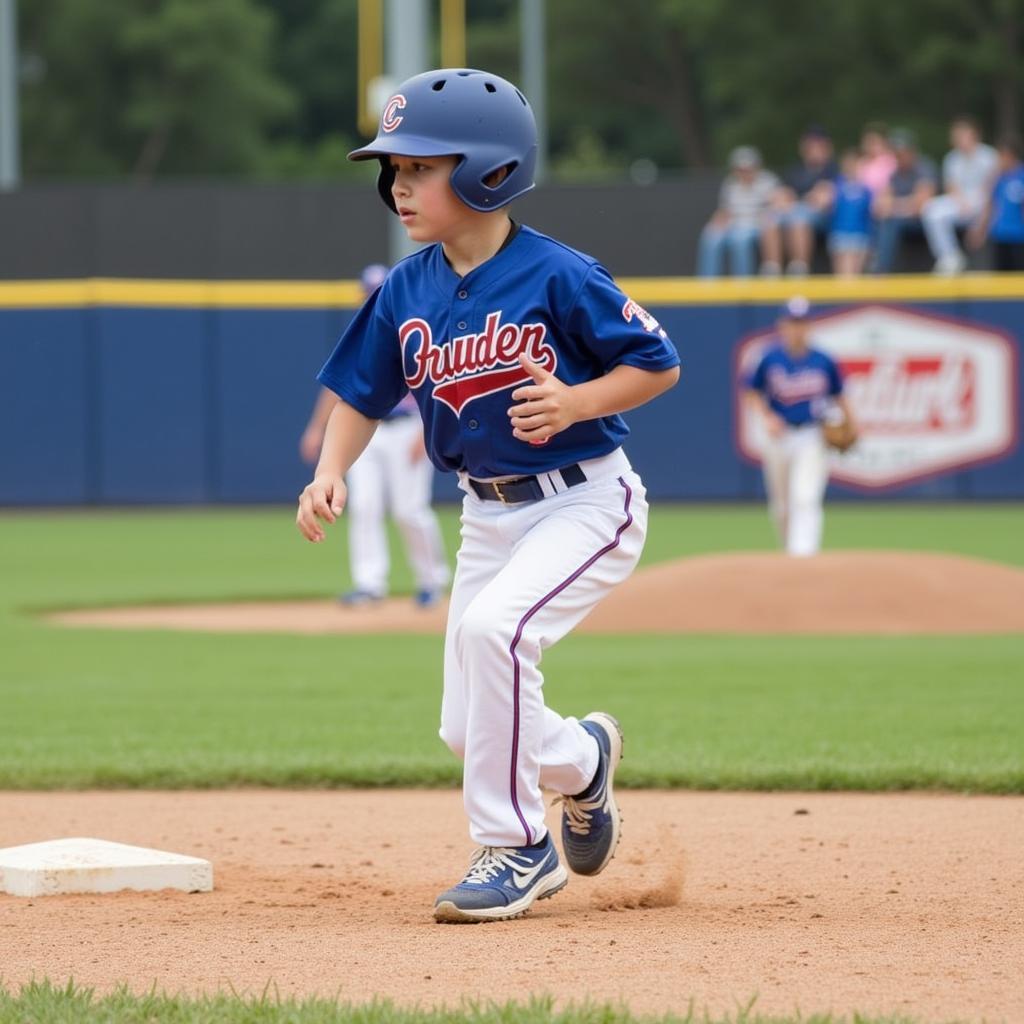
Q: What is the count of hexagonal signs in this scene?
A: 1